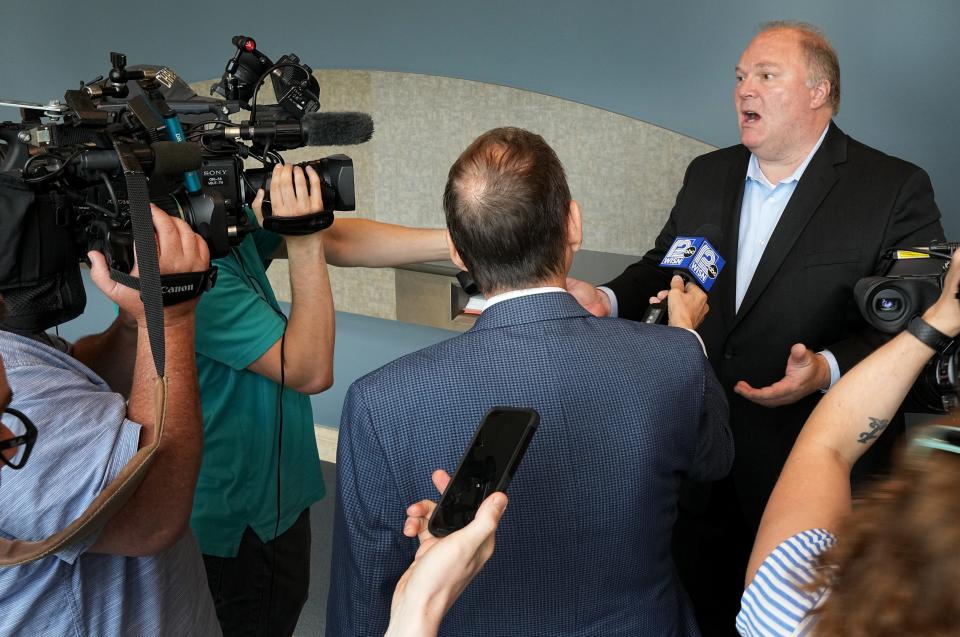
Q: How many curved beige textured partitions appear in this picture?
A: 1